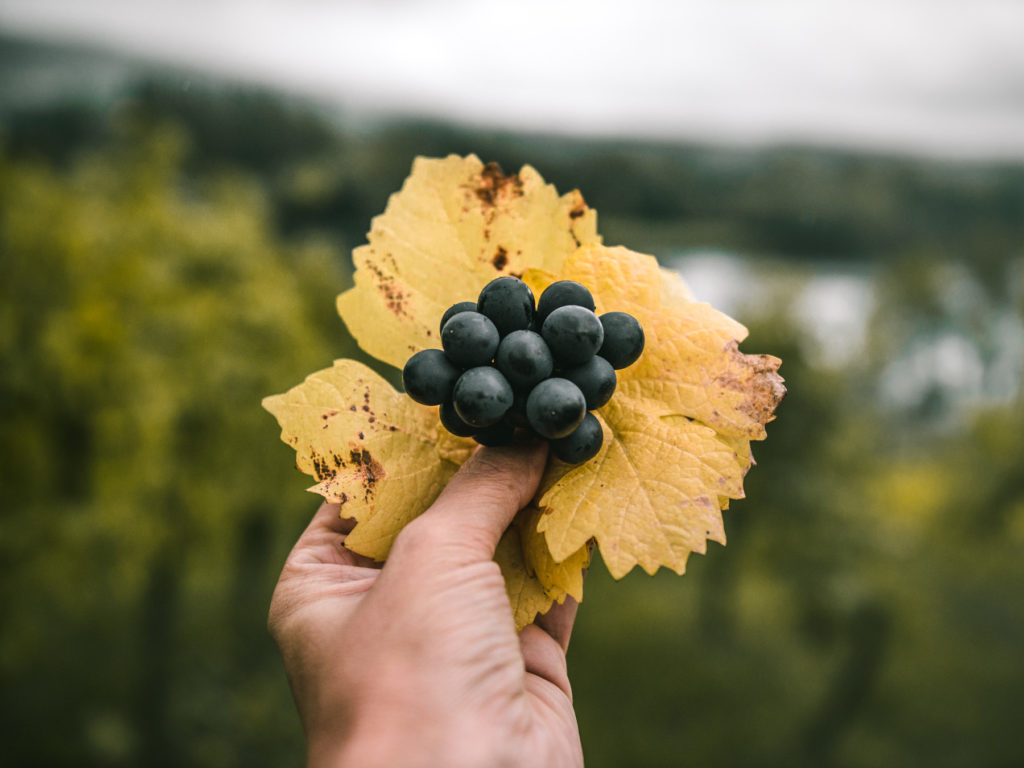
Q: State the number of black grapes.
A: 14